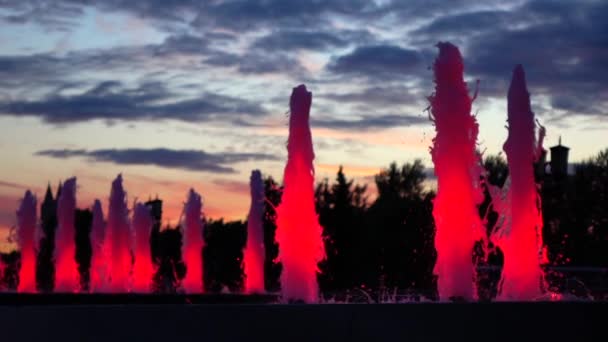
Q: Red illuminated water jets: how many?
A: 10